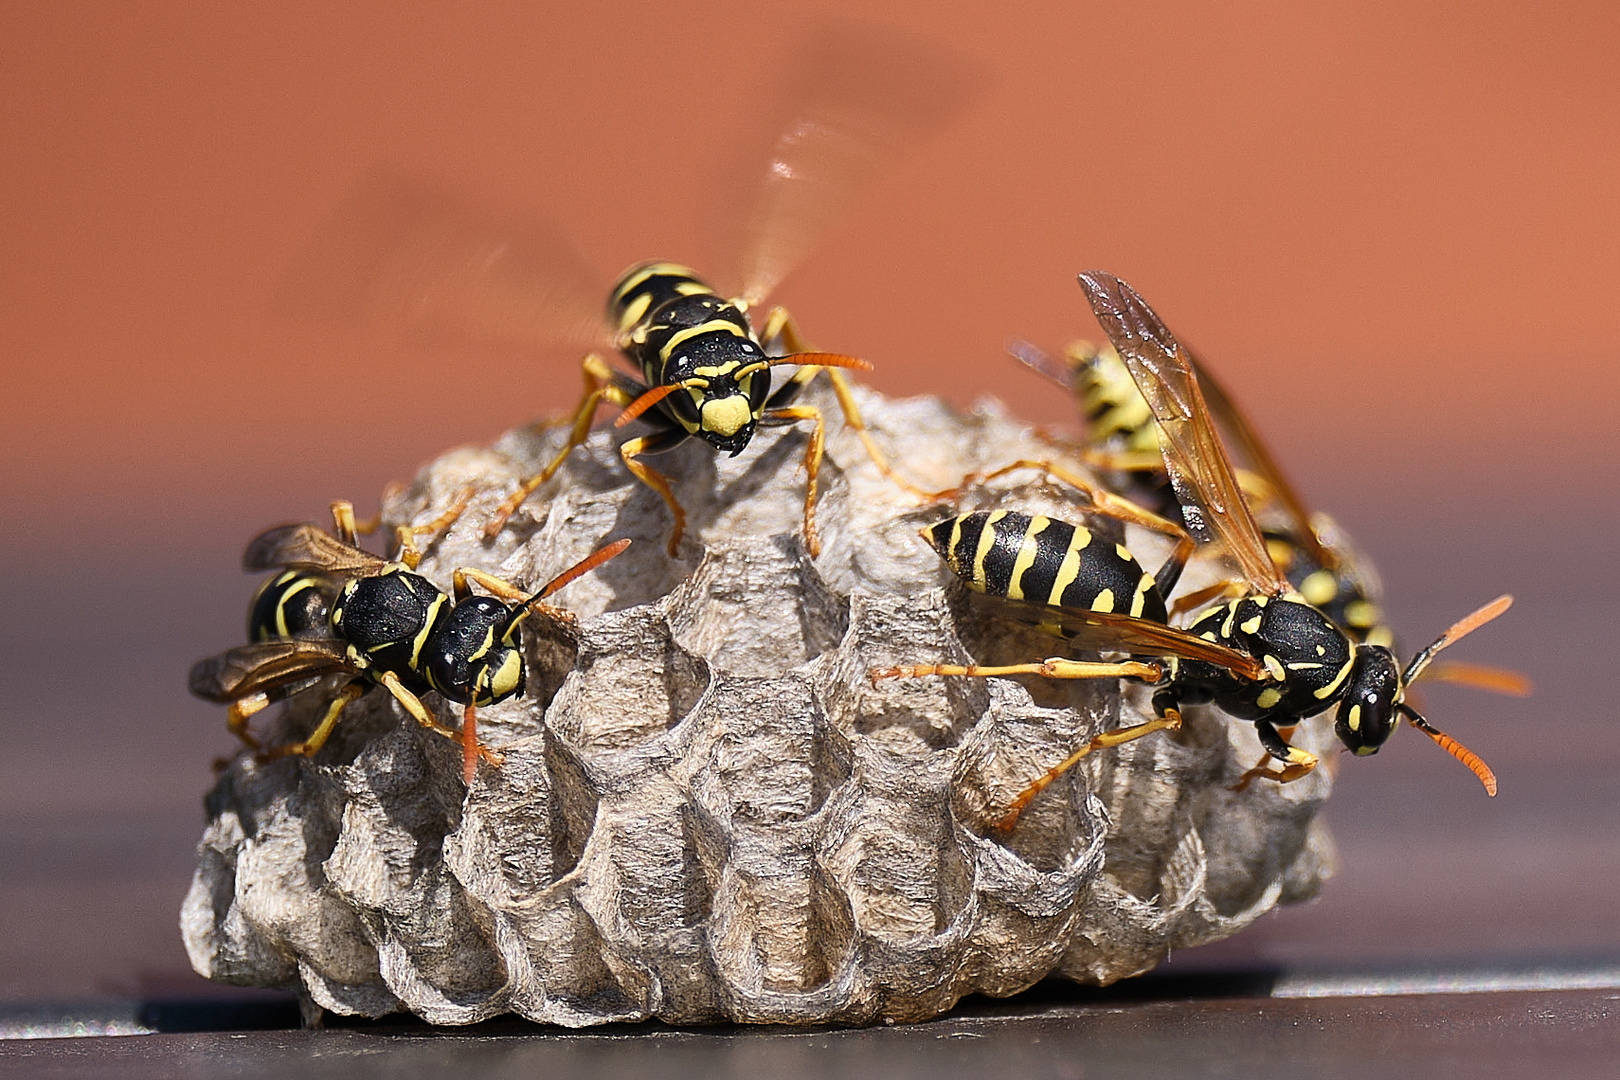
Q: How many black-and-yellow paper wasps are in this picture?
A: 4